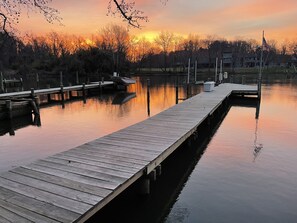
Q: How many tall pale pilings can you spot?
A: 4